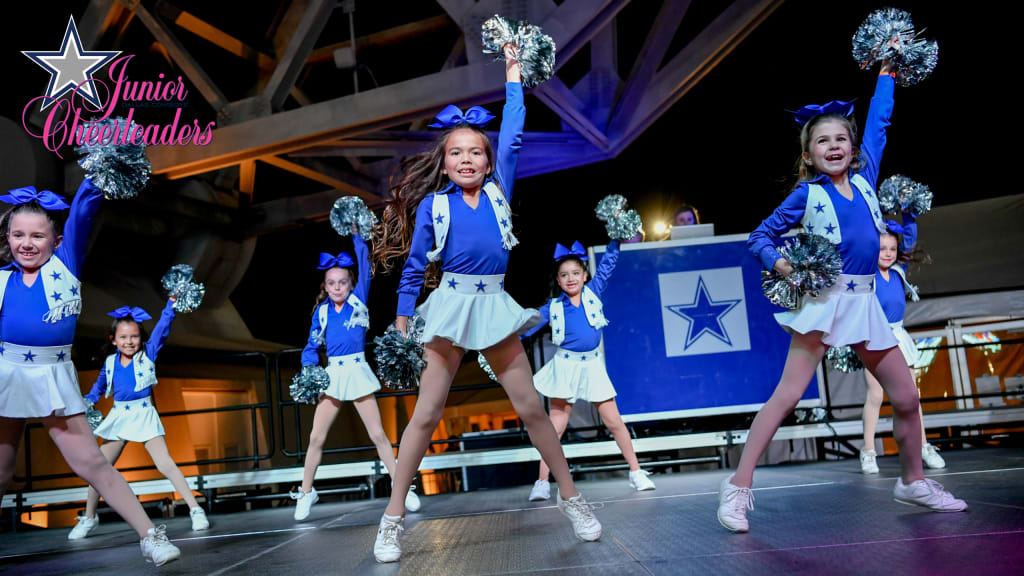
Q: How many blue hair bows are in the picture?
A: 7